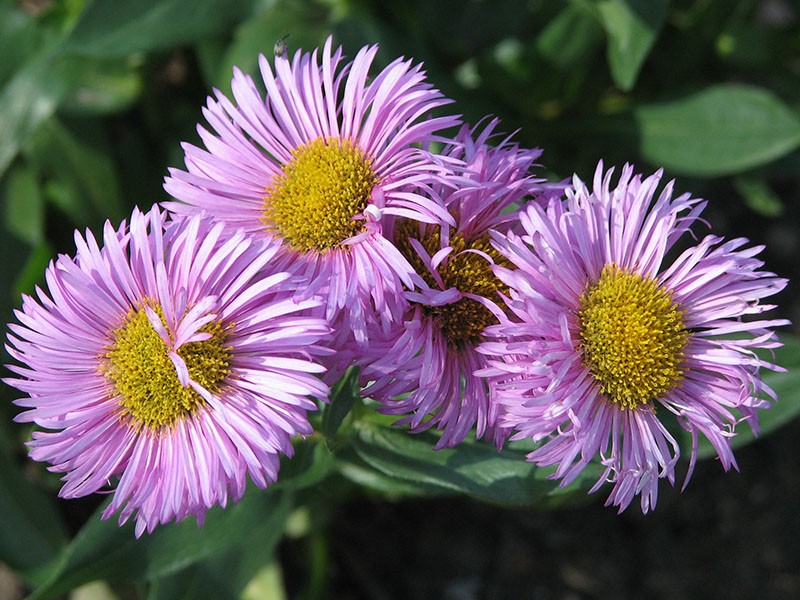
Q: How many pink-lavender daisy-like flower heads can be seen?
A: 4